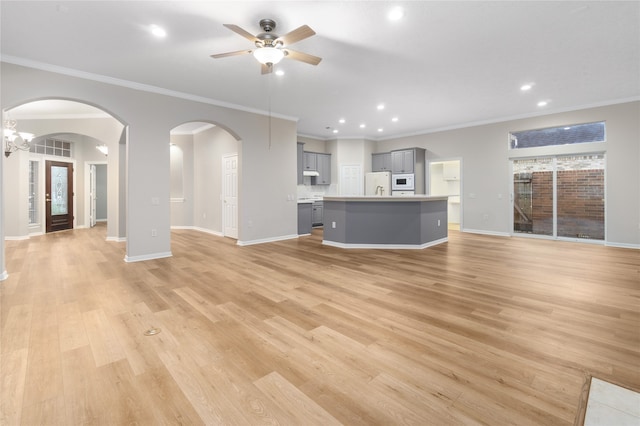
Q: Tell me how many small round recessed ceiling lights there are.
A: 11